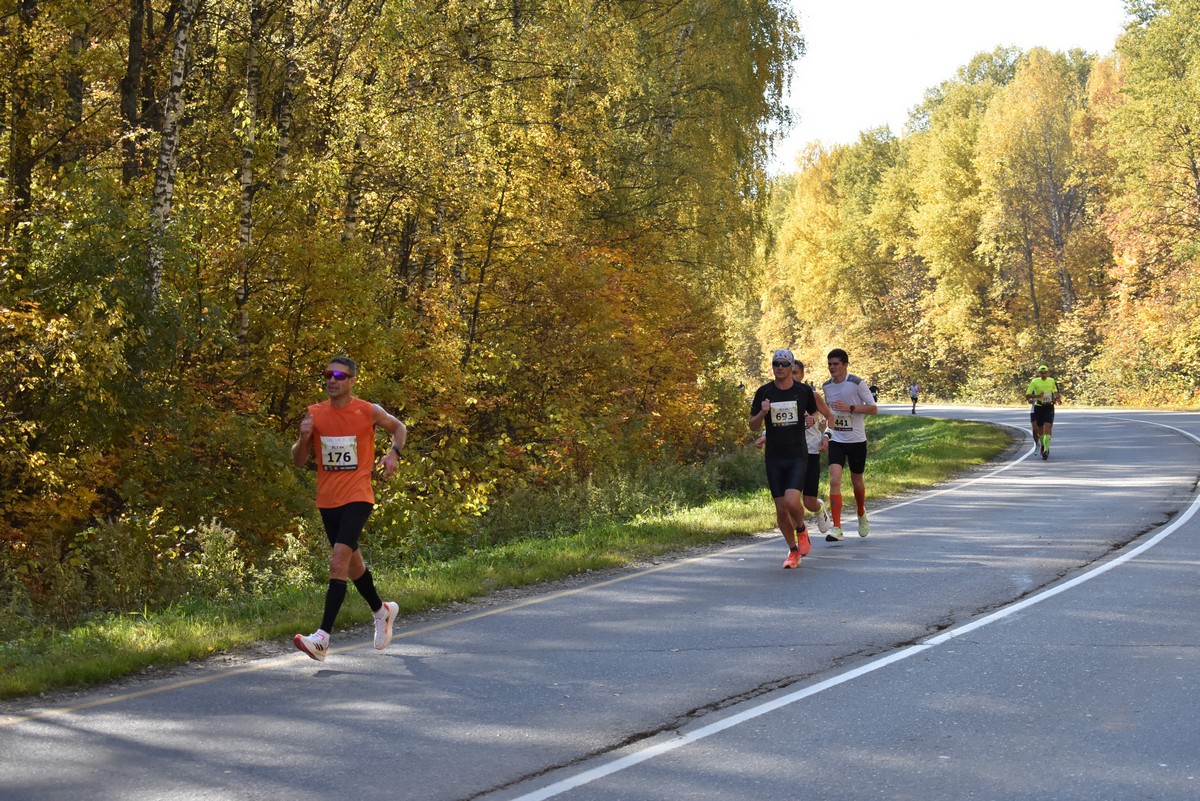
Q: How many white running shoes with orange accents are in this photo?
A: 2